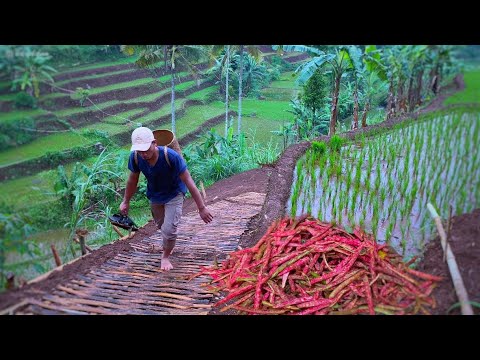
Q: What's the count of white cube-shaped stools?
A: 0